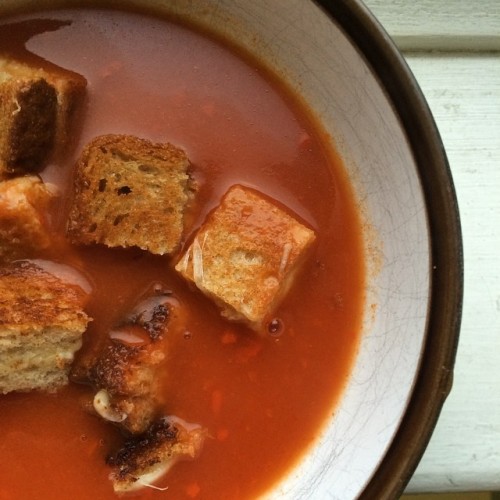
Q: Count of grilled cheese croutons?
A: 7